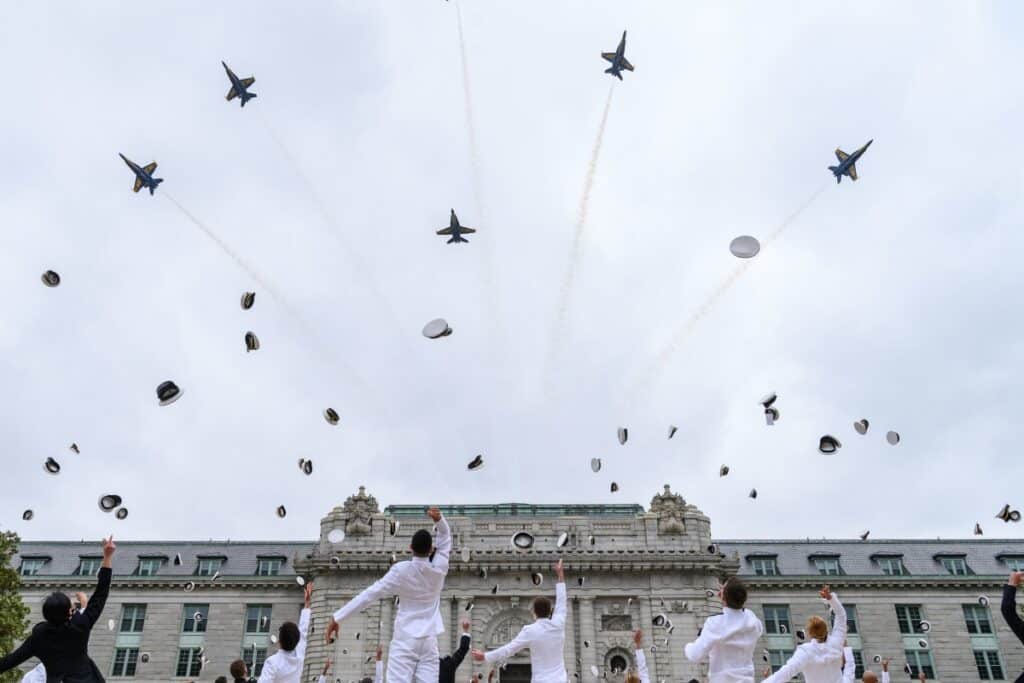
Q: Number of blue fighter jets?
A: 5